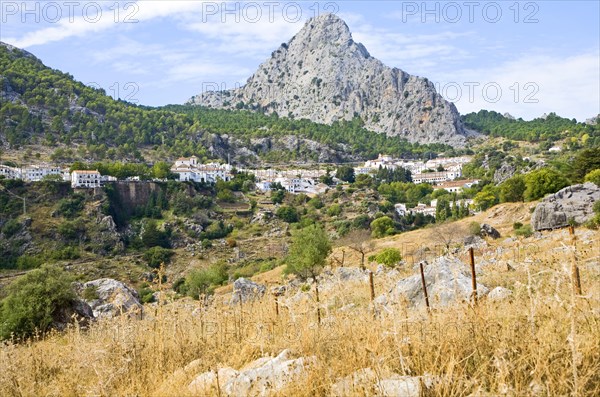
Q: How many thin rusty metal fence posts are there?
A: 6